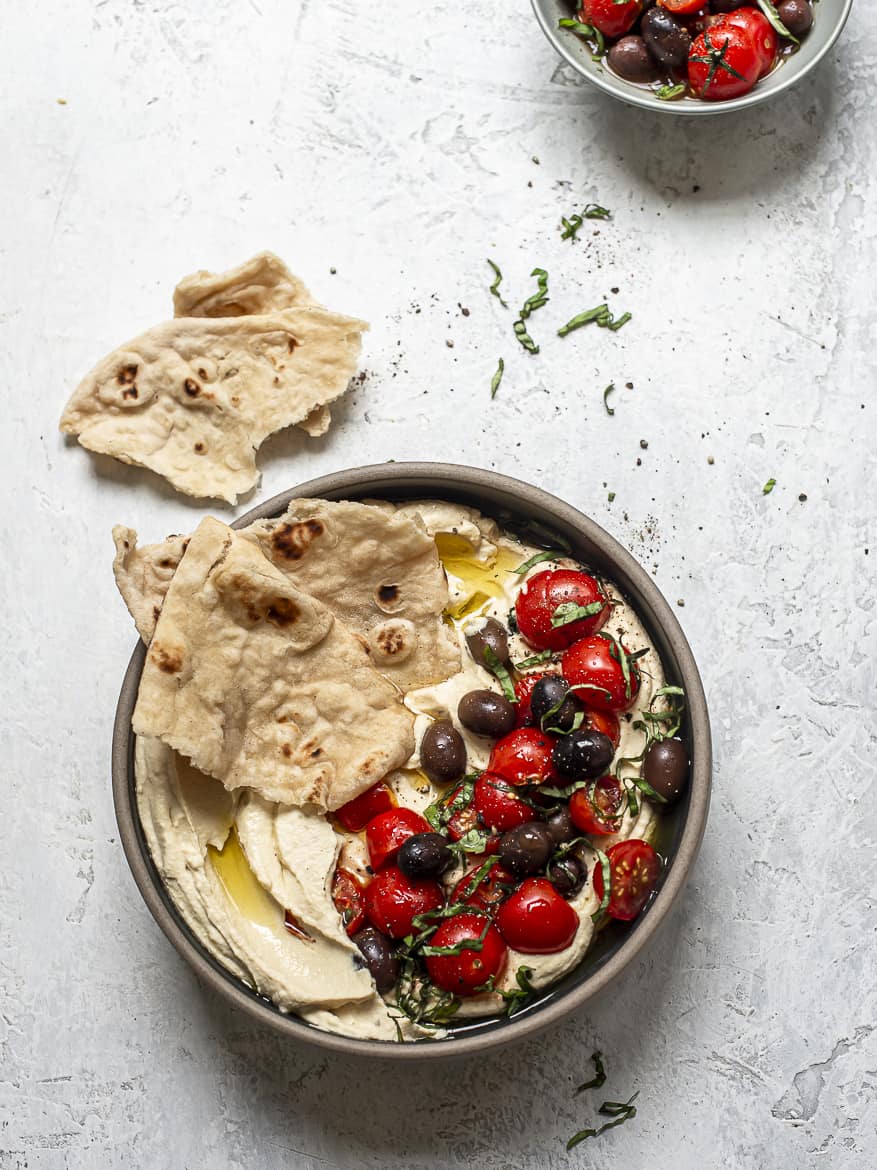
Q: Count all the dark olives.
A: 15